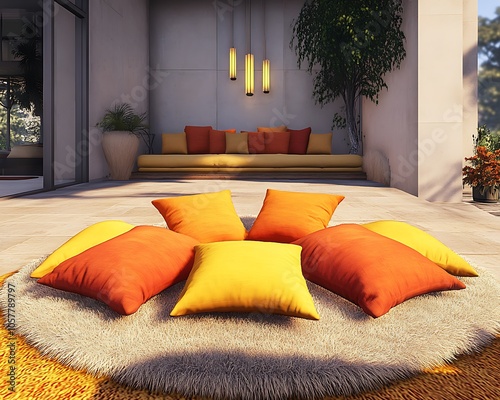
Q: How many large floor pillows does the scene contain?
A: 7